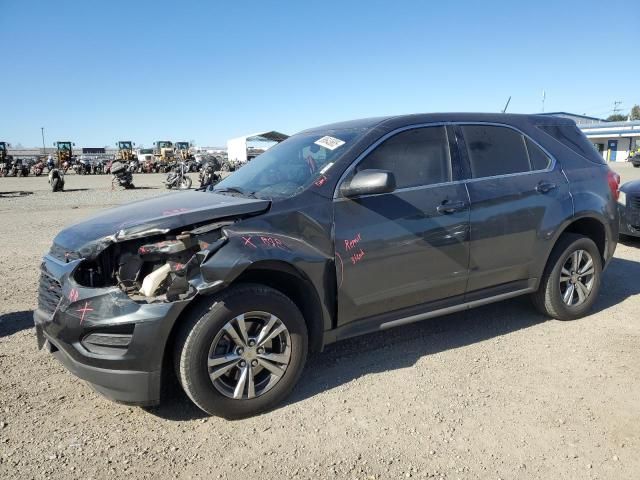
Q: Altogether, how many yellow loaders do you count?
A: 5